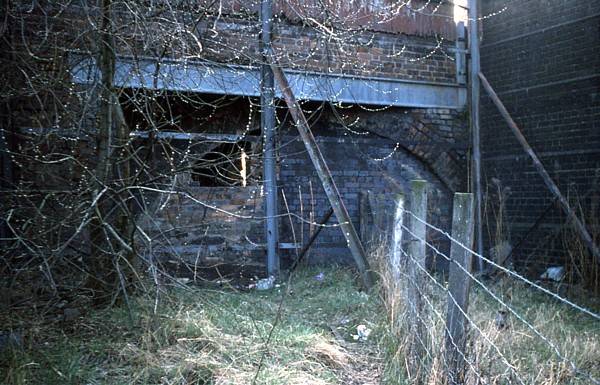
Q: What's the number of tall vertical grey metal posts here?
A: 2